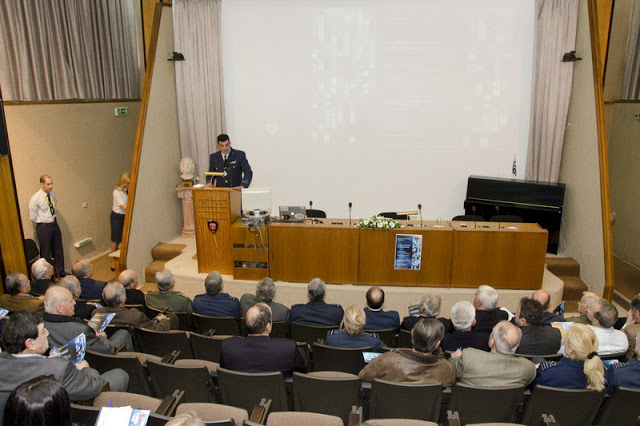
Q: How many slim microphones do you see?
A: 5